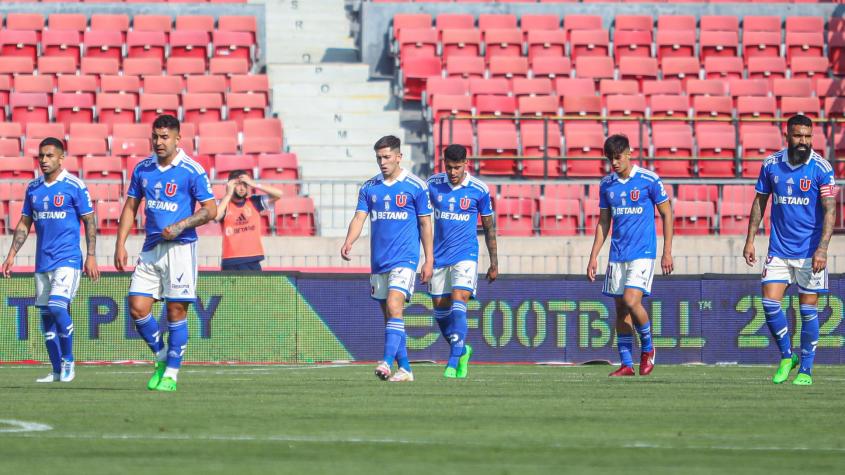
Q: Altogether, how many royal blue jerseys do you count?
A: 6